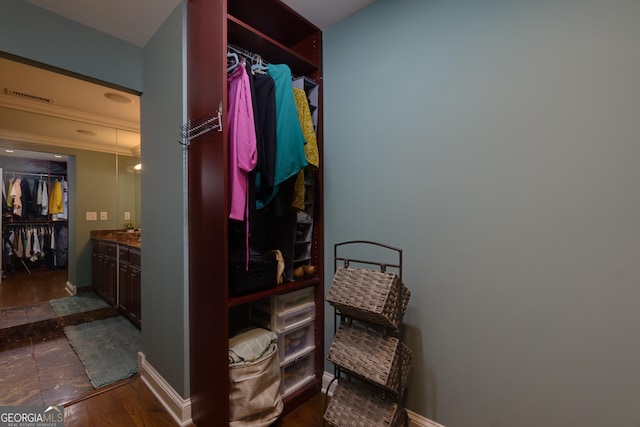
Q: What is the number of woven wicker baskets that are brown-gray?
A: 3